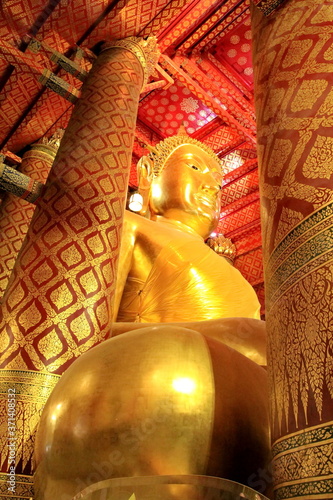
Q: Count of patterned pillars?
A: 3